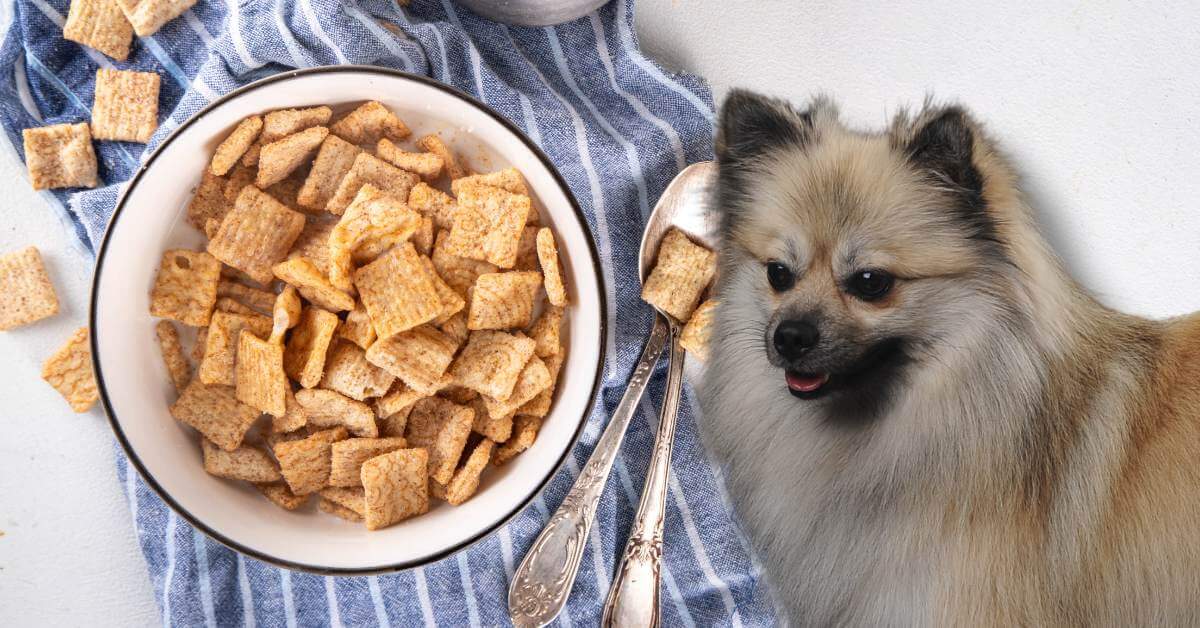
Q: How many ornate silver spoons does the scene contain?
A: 2